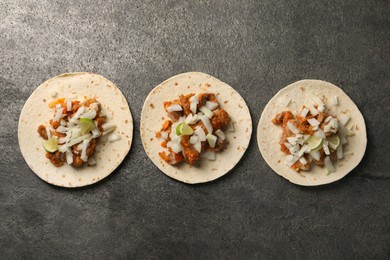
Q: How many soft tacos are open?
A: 3